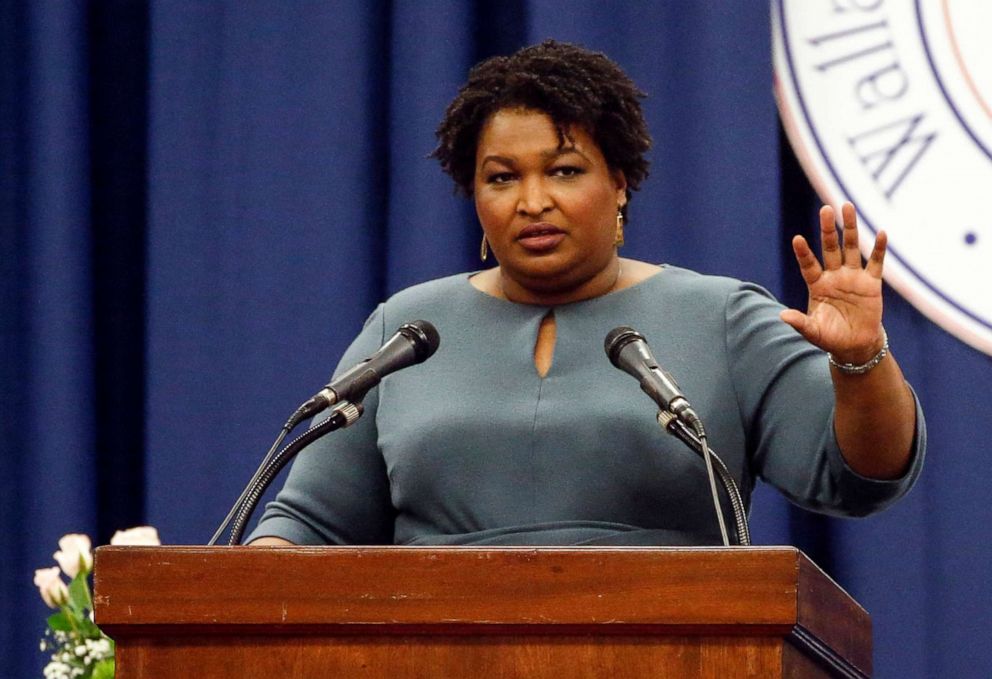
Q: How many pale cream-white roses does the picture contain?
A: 3